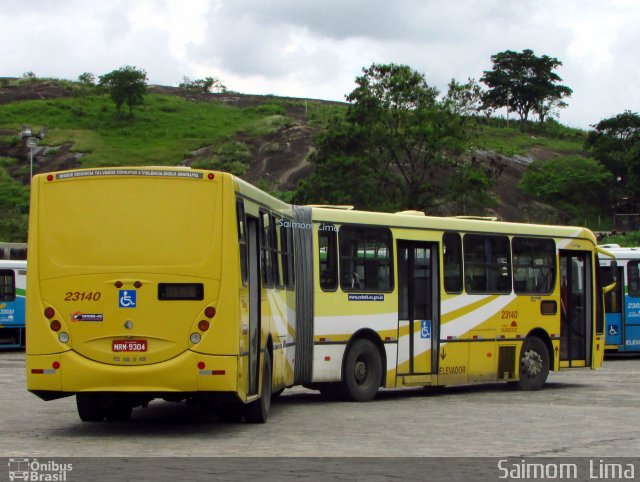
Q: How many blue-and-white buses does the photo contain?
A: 2